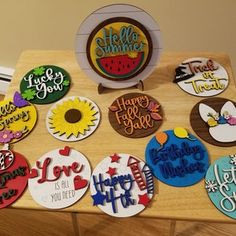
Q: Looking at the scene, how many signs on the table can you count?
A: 12